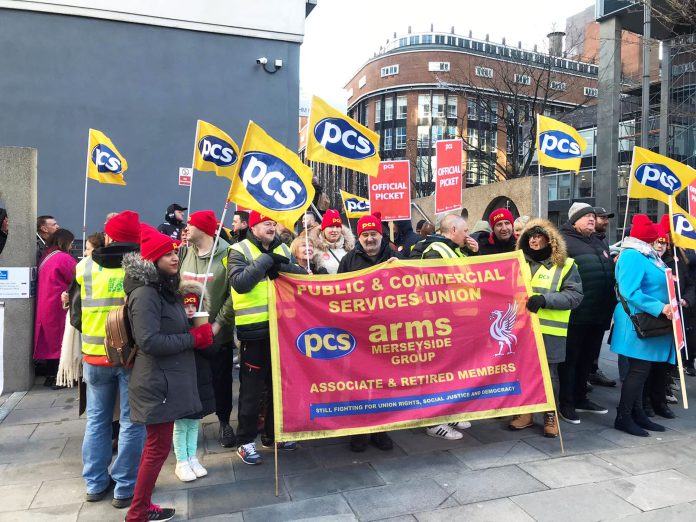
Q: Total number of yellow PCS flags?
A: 8